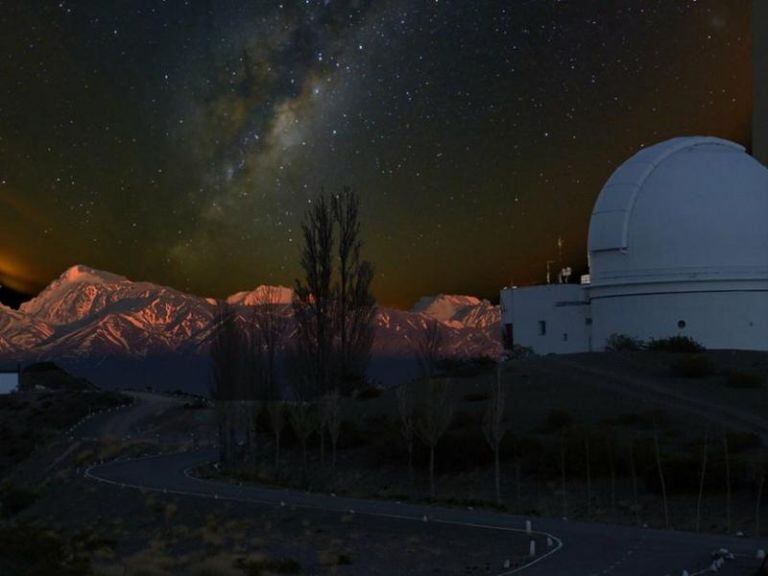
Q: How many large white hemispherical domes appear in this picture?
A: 1